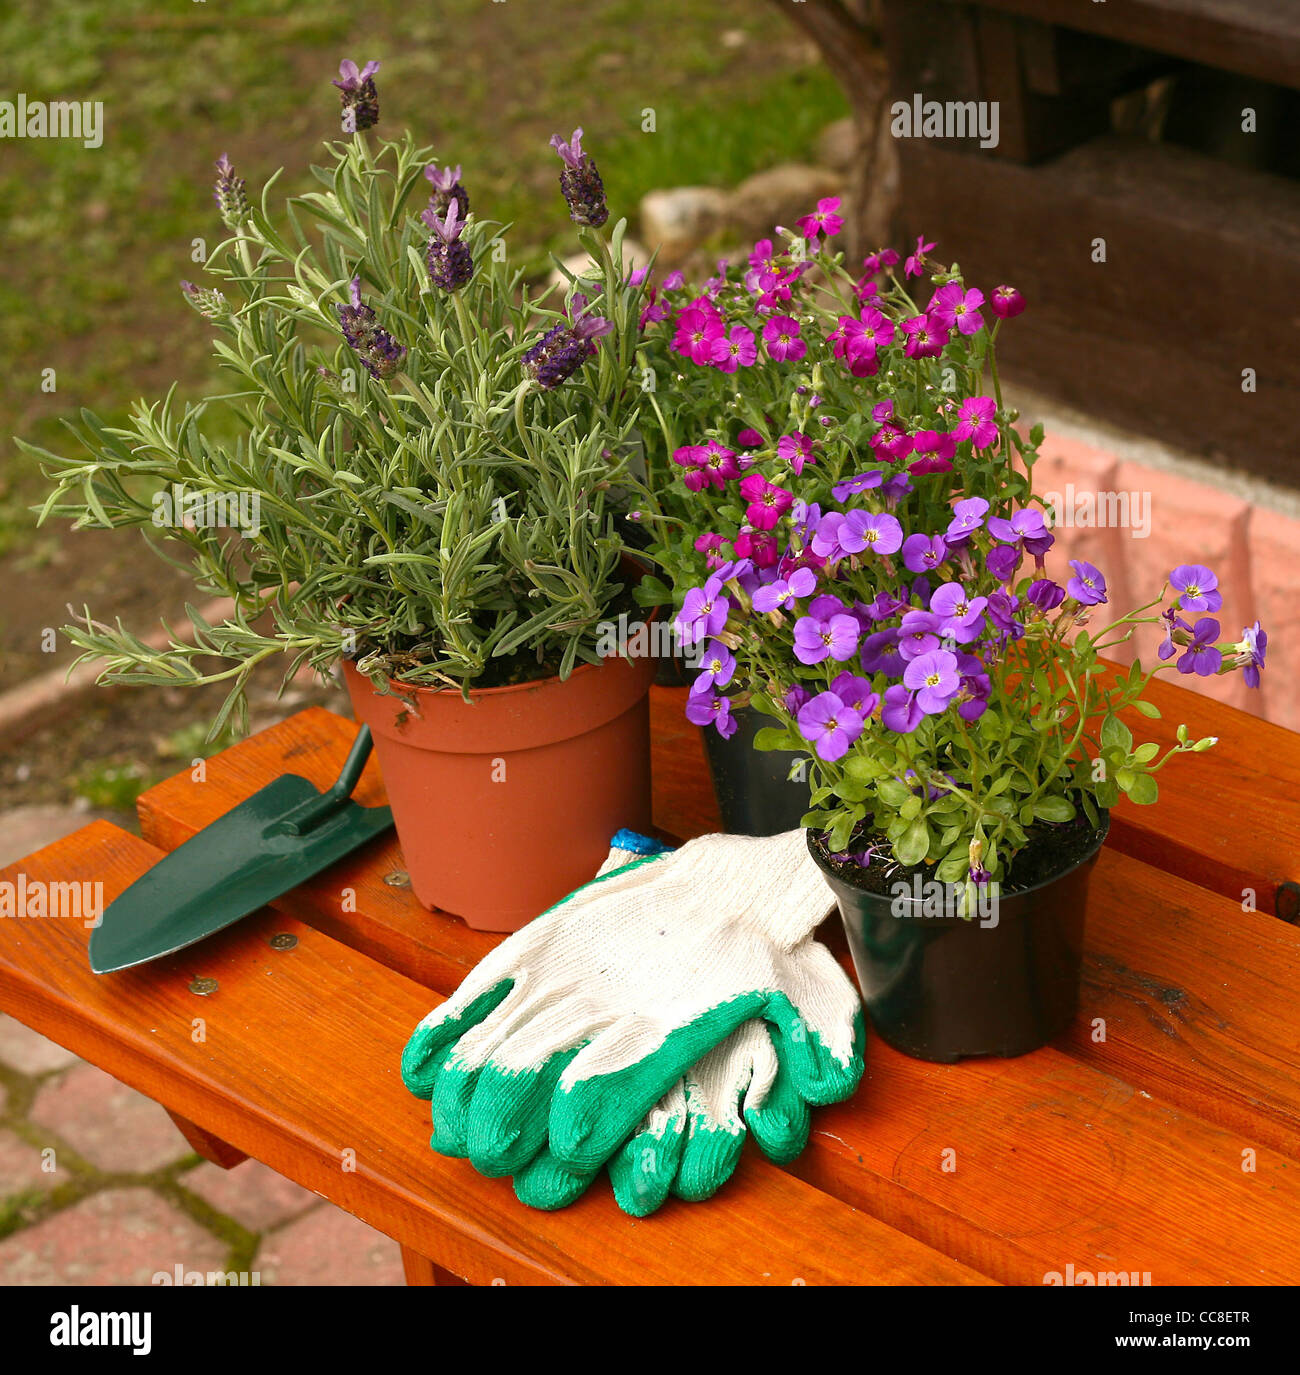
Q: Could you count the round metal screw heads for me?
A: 3